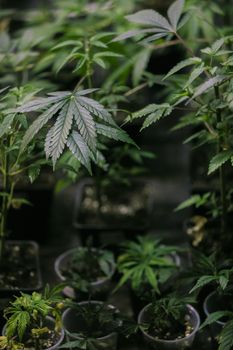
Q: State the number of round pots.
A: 6